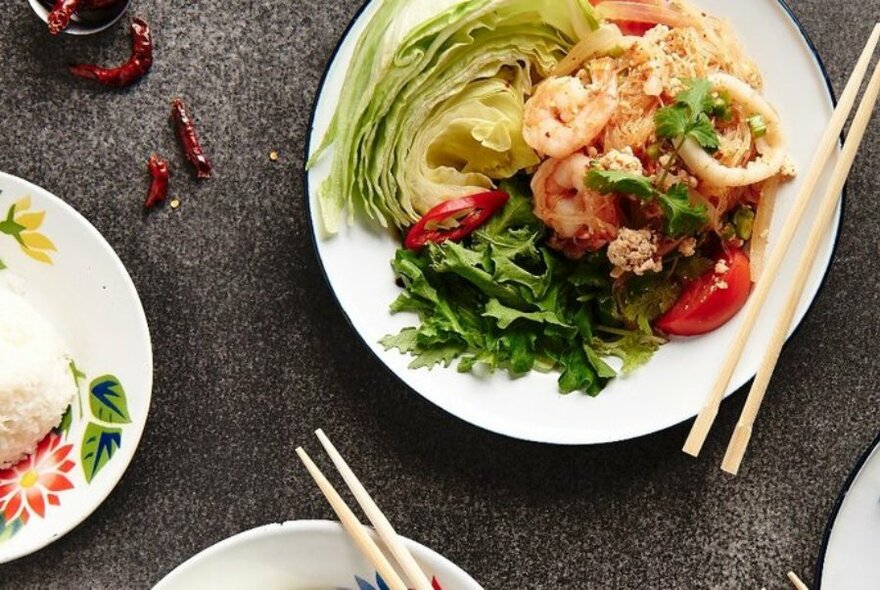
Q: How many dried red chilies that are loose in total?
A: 3